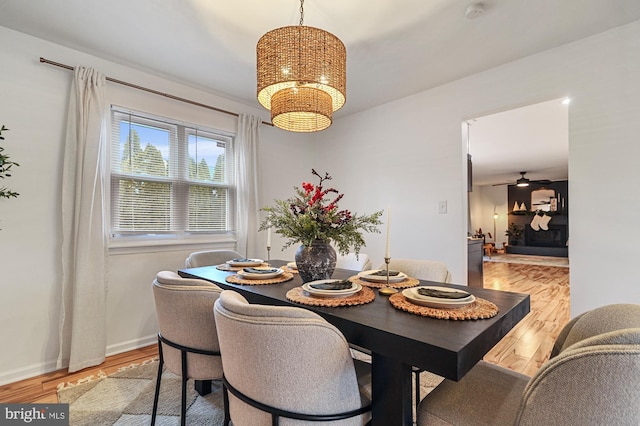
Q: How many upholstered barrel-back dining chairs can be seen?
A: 6